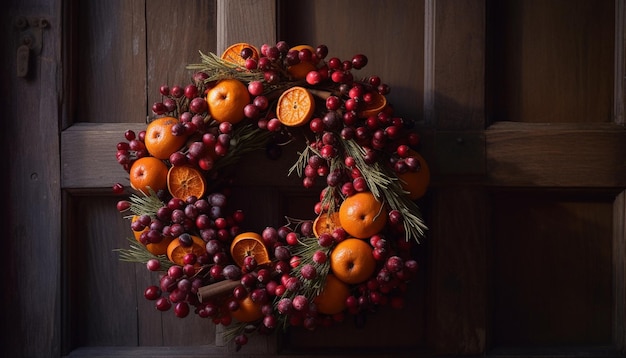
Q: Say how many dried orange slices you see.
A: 7